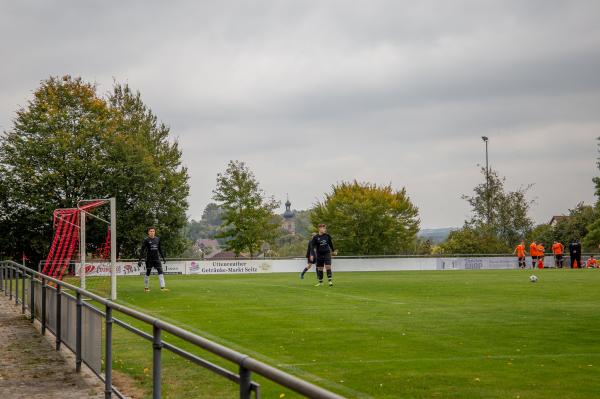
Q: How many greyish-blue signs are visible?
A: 1